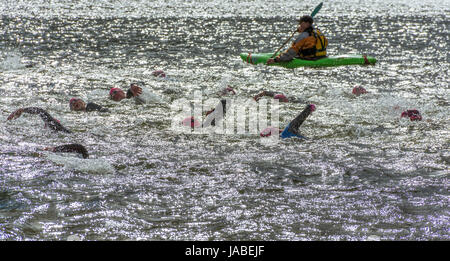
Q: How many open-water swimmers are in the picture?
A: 11